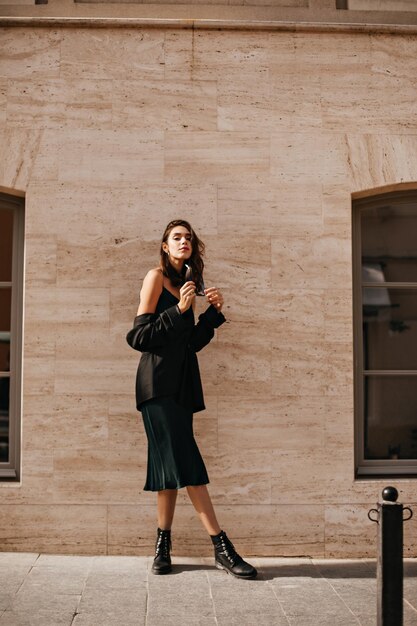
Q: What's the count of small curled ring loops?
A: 2